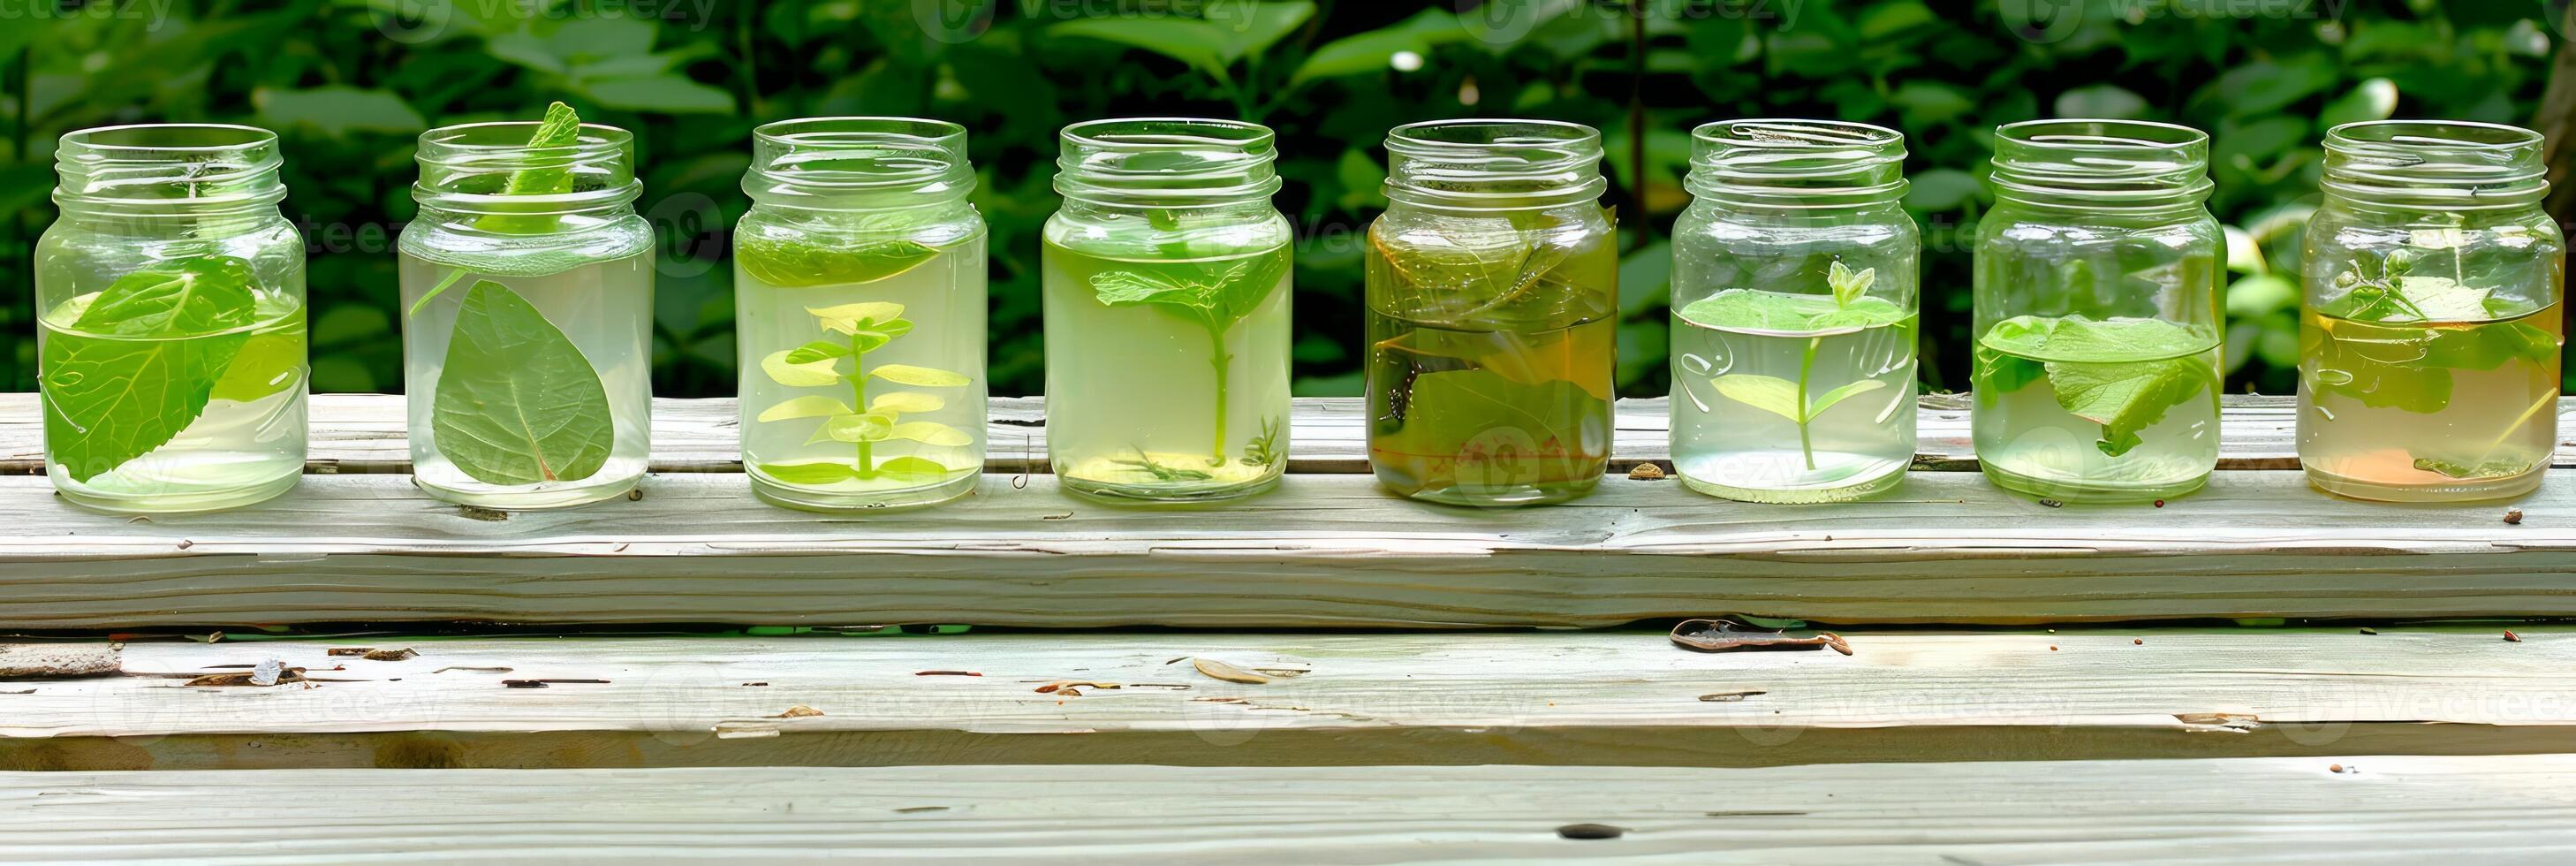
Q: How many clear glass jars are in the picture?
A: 8